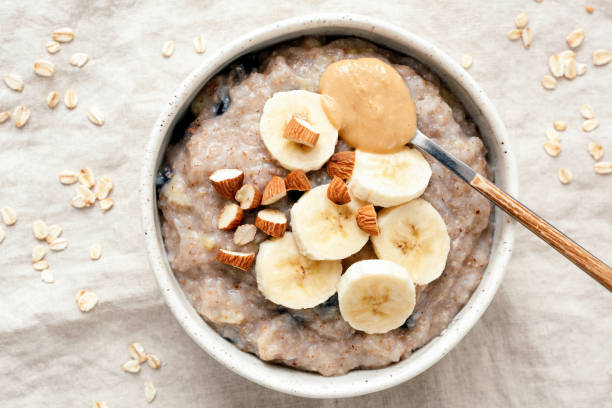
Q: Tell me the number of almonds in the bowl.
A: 12